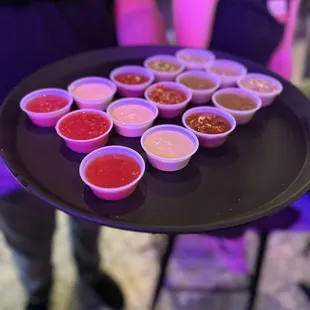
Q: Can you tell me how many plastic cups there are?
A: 15